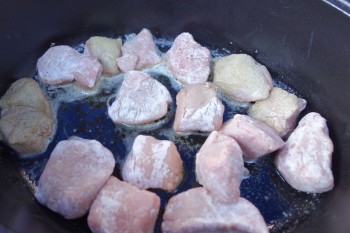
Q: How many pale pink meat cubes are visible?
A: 12